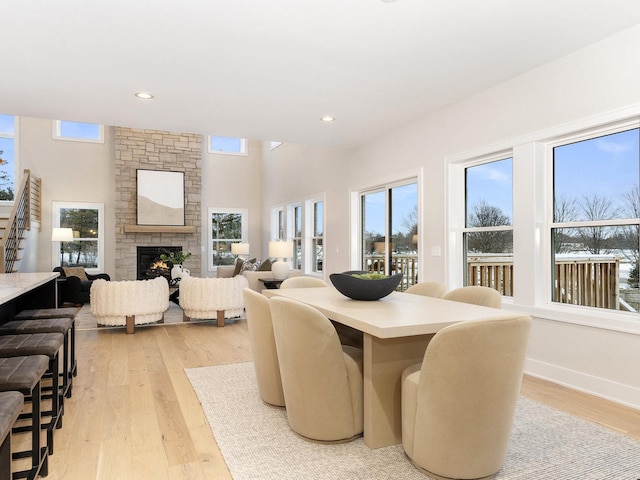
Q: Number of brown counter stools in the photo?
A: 5